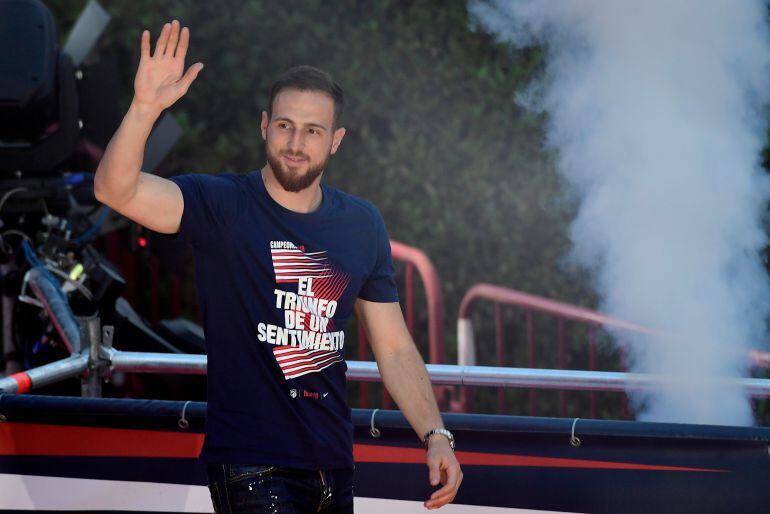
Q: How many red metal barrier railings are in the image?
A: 2